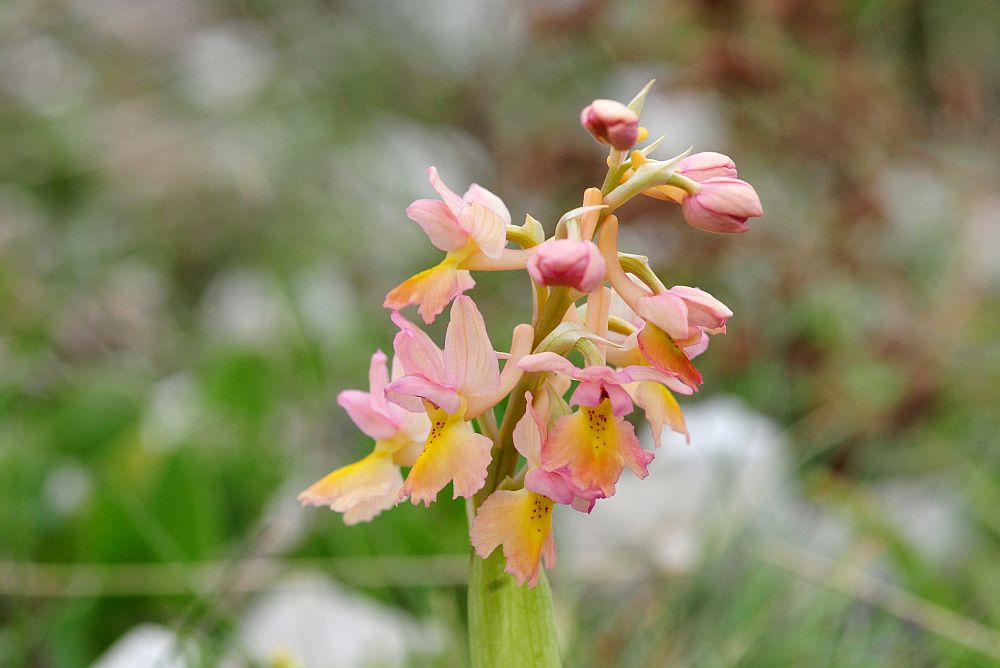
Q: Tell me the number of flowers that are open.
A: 7